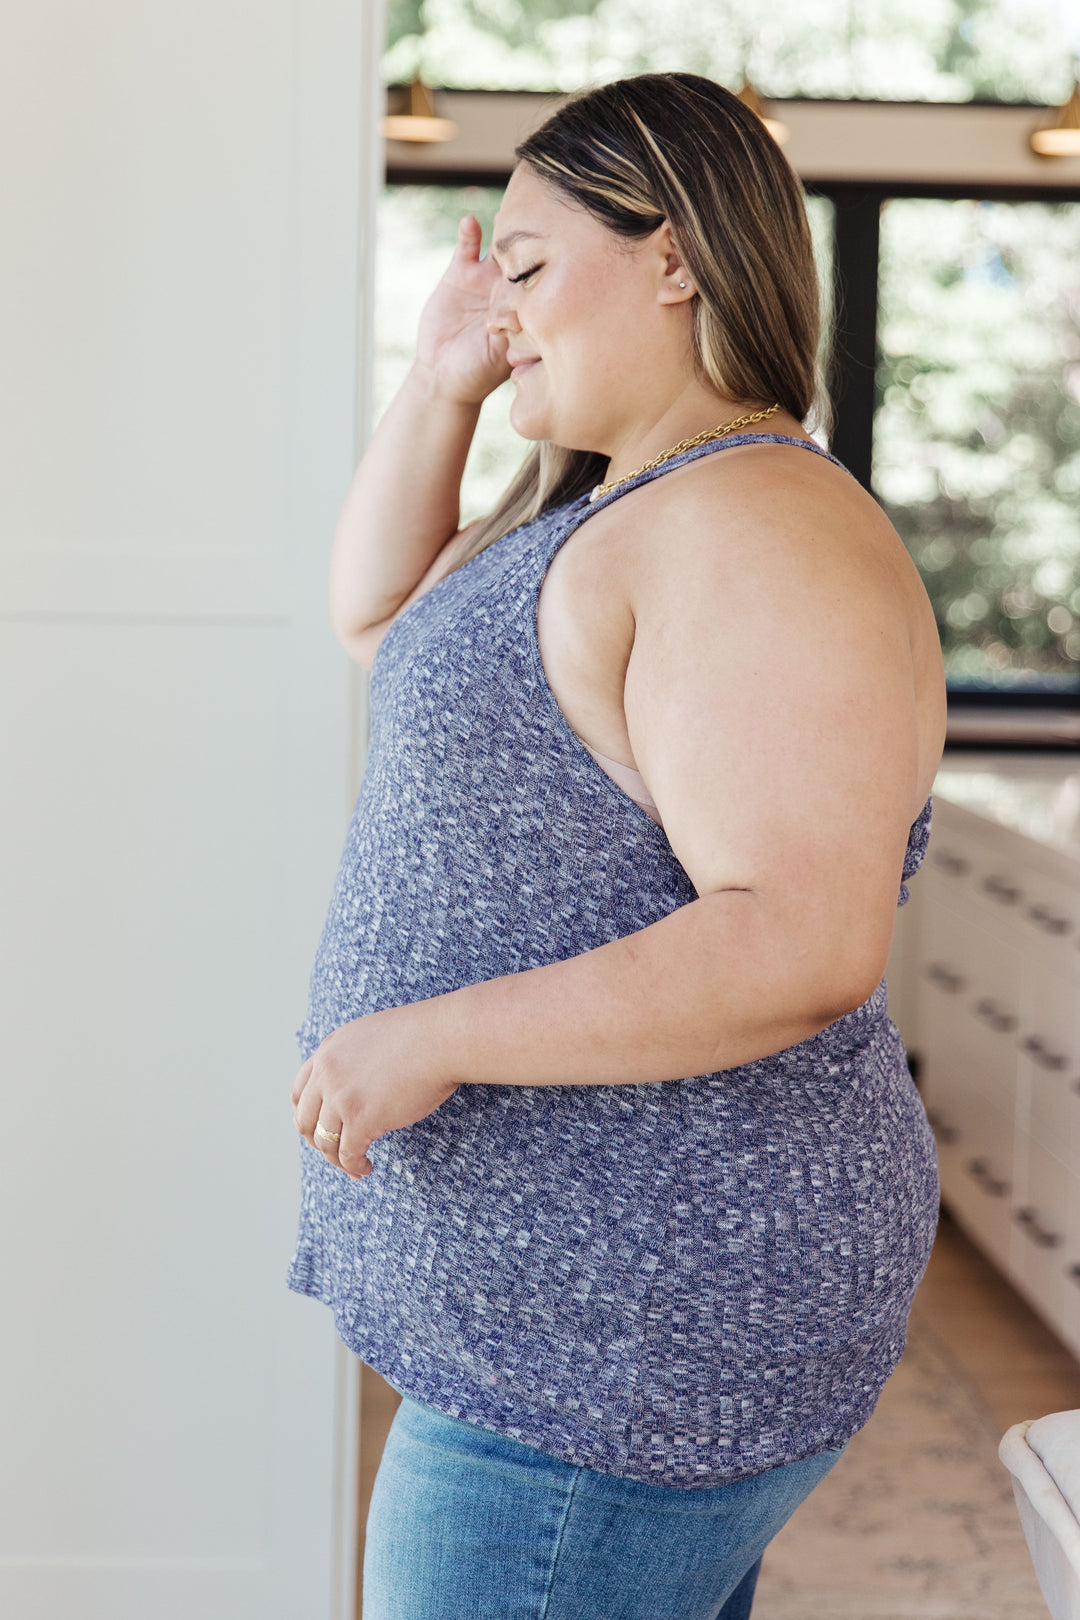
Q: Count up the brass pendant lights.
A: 3